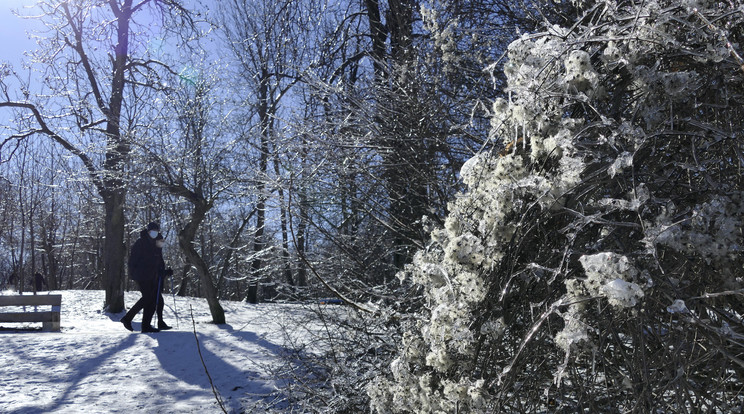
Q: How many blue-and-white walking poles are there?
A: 2